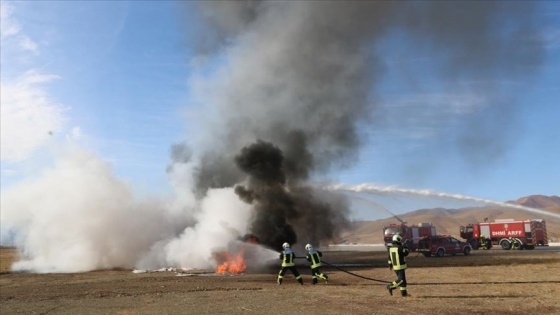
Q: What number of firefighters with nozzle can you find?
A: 2